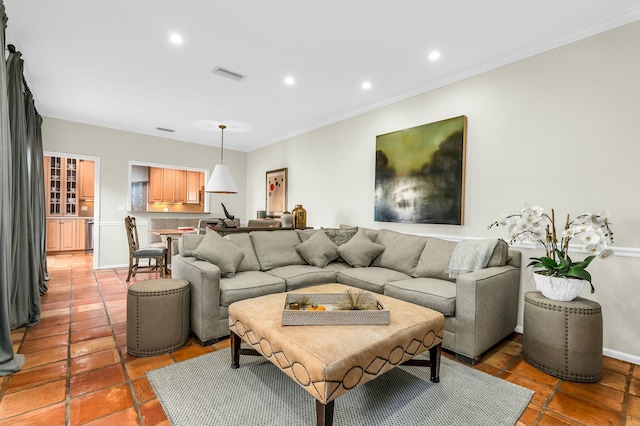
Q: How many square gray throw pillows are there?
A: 3